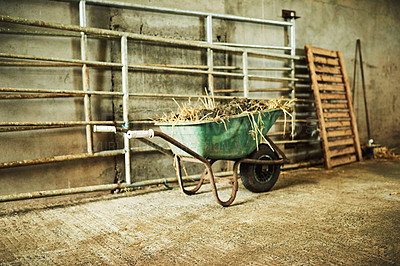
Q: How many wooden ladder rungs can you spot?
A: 13